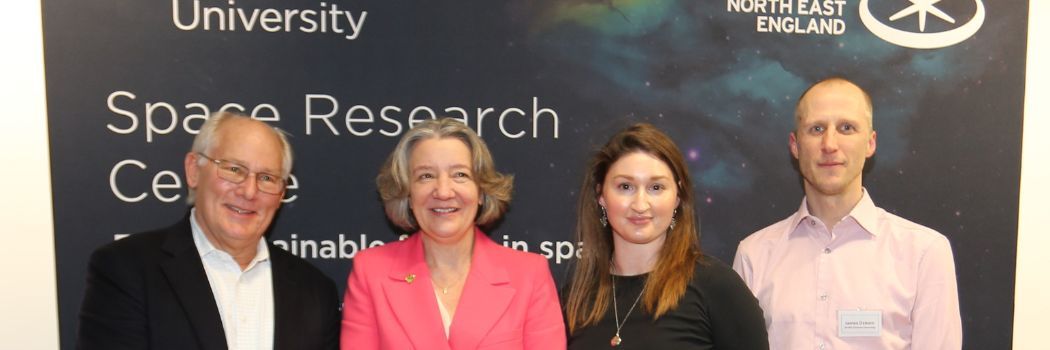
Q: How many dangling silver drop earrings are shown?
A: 2